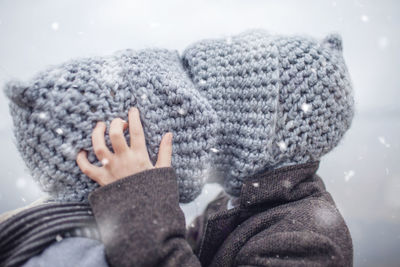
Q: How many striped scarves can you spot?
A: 1